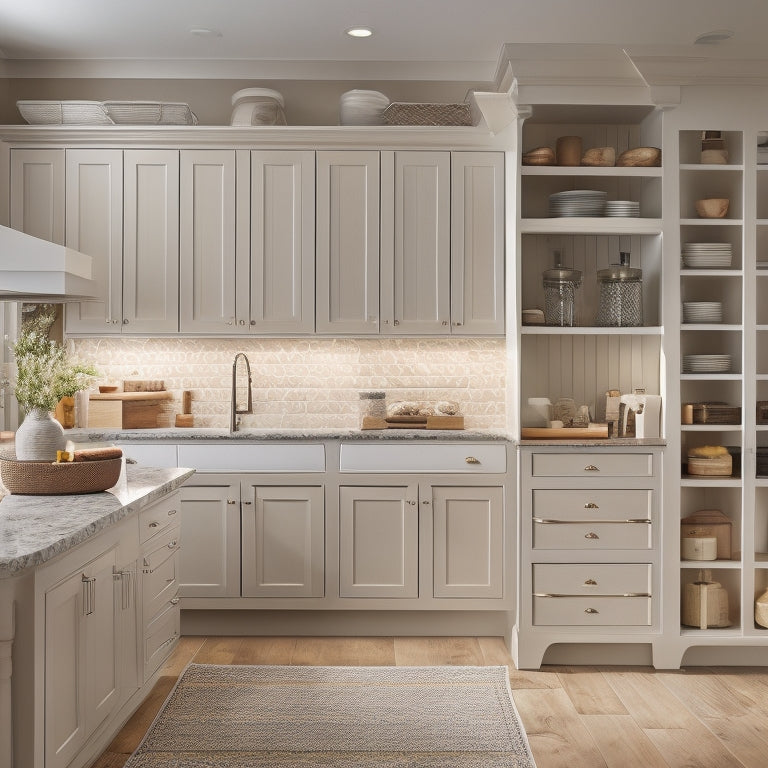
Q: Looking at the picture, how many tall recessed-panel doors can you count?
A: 8